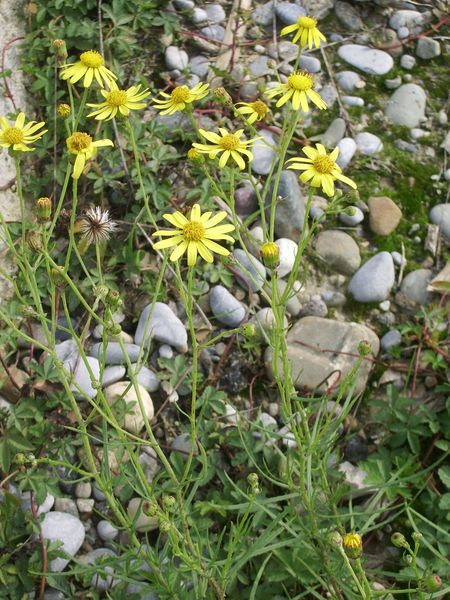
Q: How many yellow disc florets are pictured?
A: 11